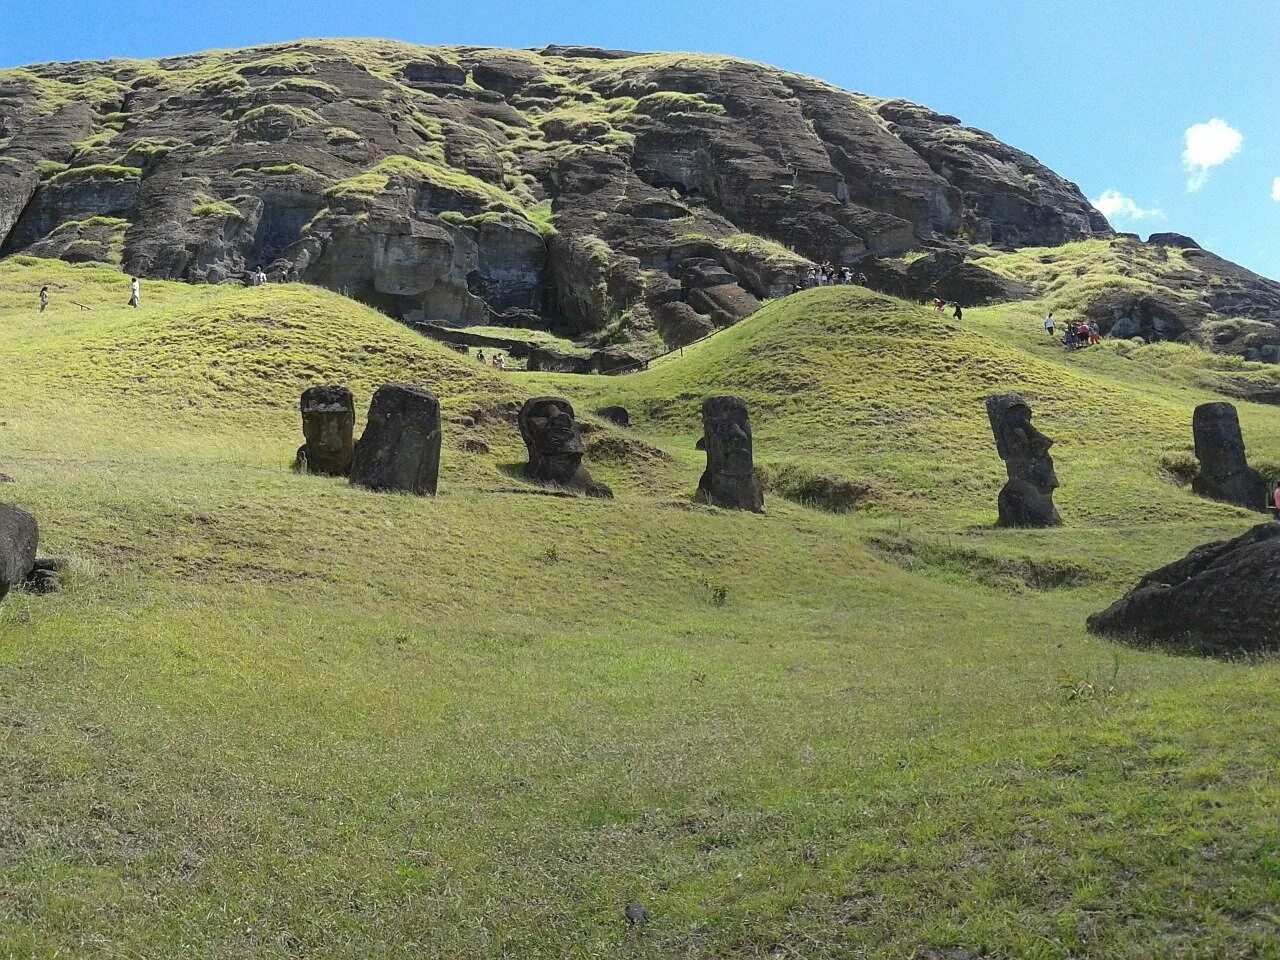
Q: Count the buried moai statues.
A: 6